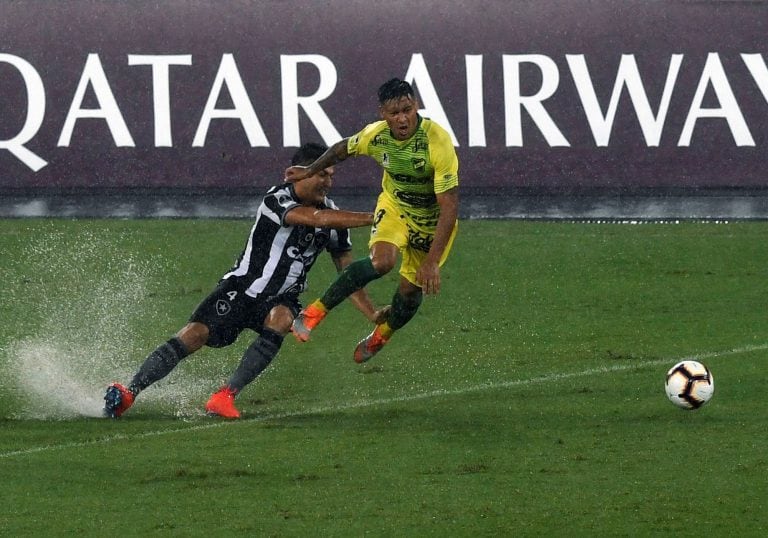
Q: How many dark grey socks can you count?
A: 2